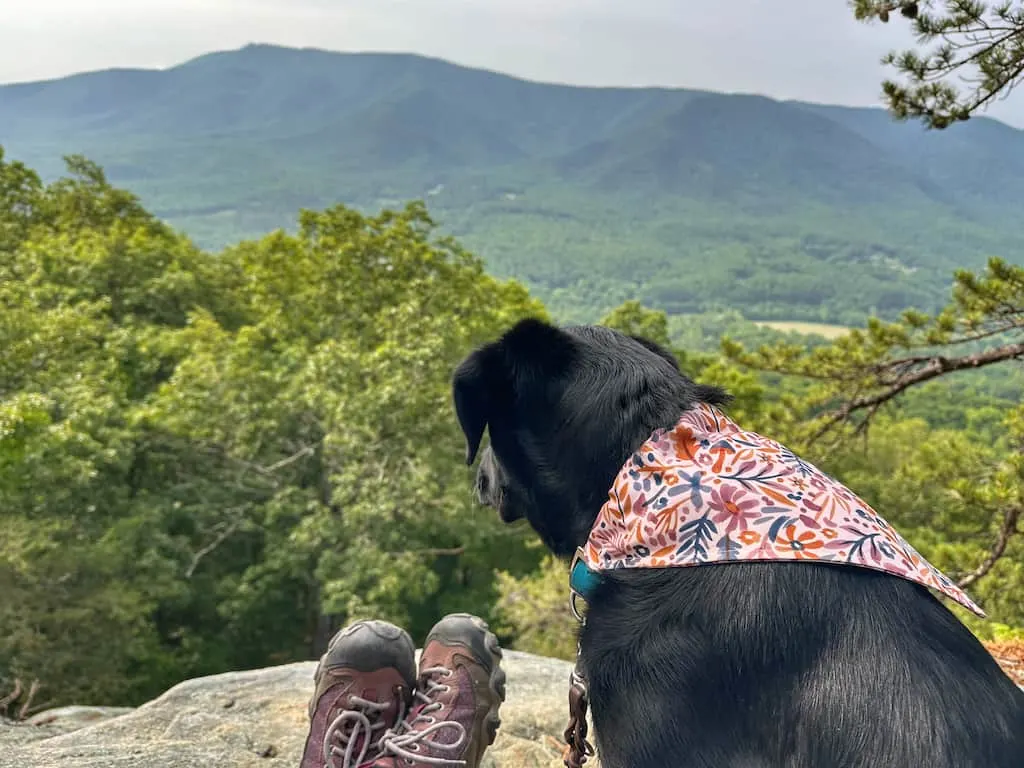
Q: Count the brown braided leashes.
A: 1